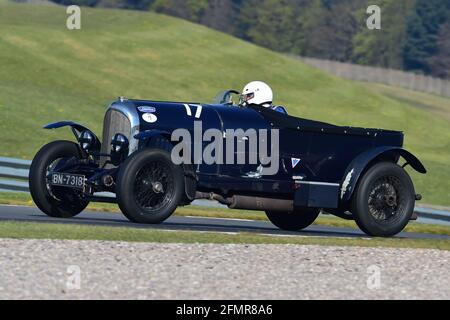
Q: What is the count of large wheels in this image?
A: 4